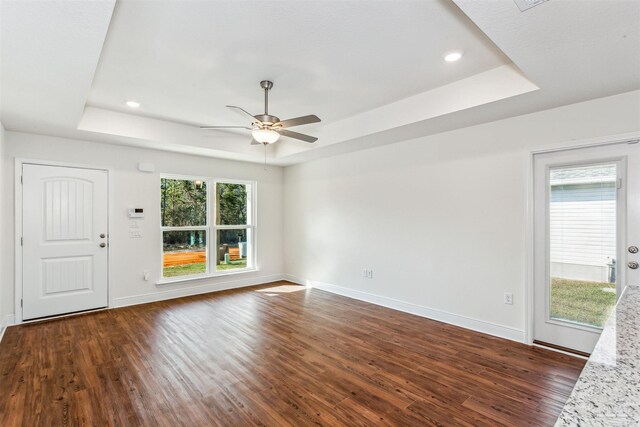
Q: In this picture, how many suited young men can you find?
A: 0